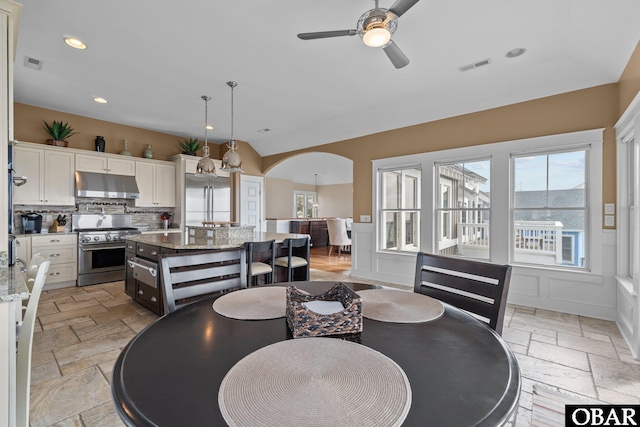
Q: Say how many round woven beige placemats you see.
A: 3